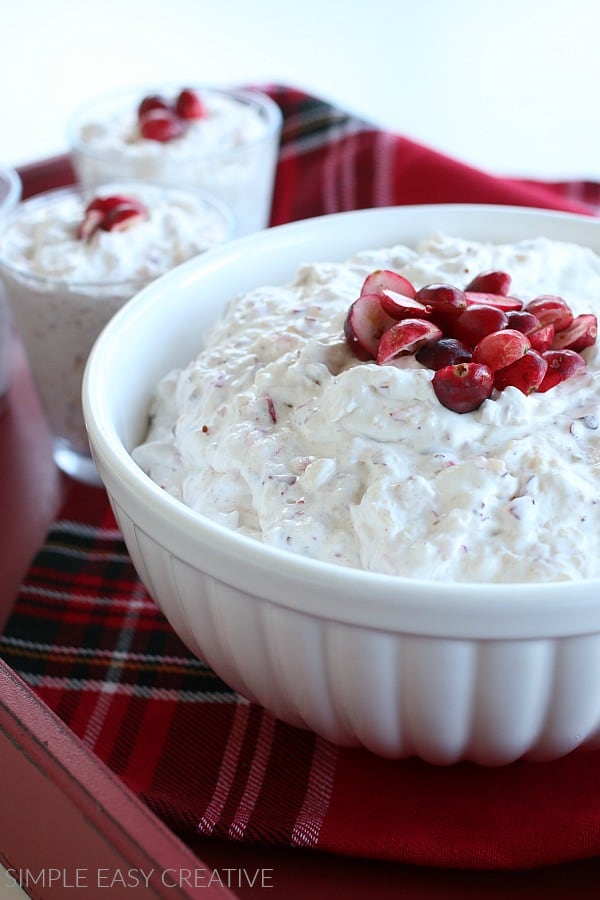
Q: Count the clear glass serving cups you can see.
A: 3